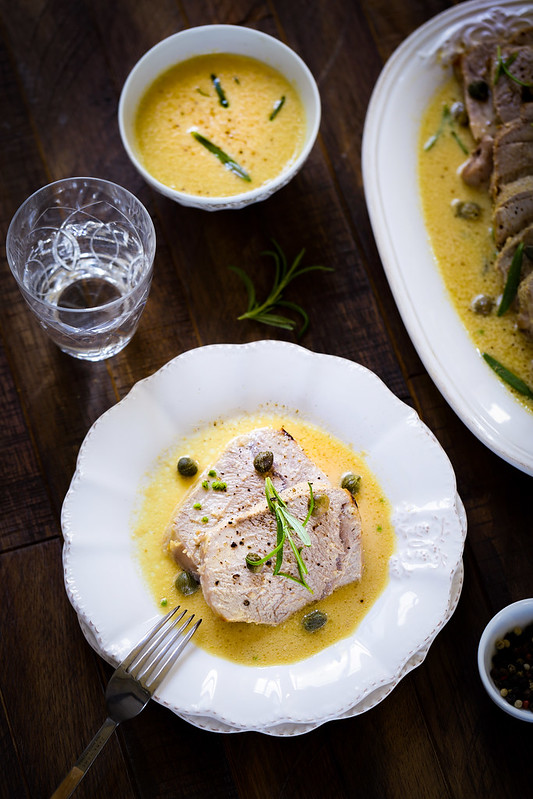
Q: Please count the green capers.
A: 11